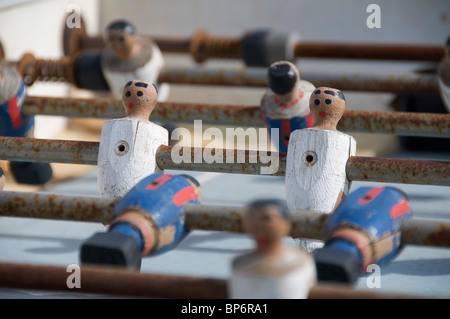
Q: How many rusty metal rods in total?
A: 6